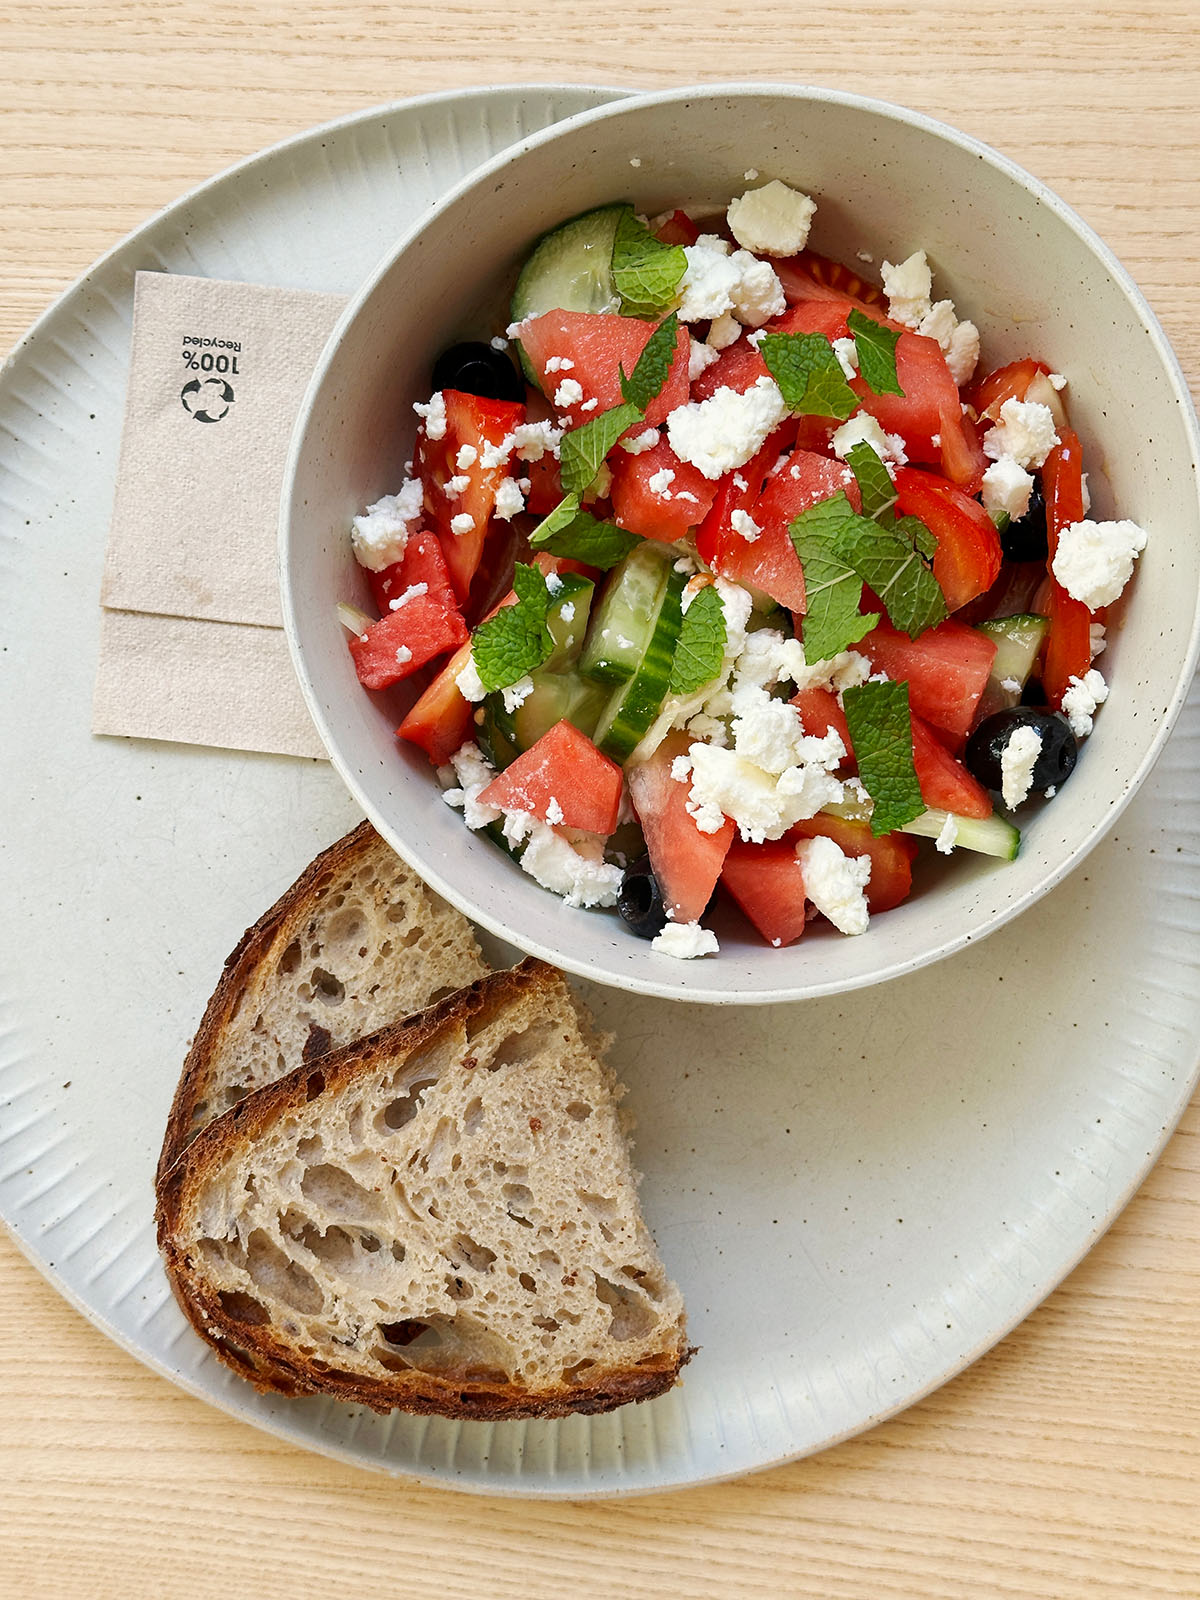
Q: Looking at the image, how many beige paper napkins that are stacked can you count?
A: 2